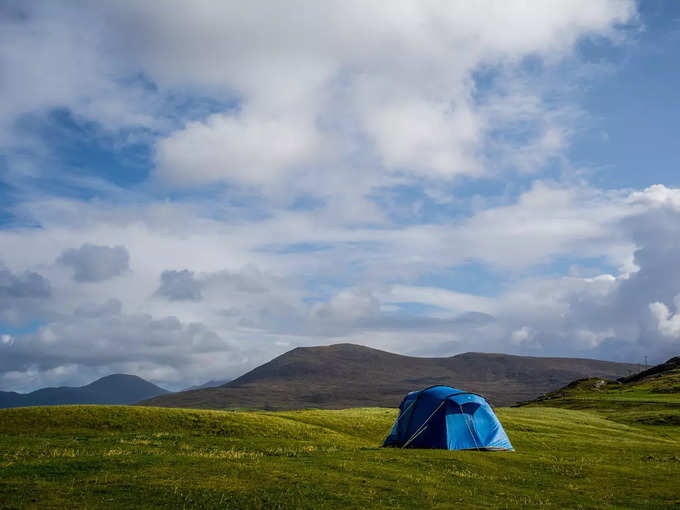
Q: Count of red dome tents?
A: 0